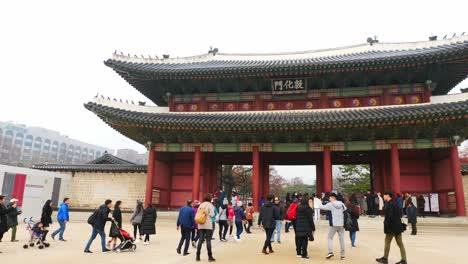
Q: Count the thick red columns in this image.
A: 6